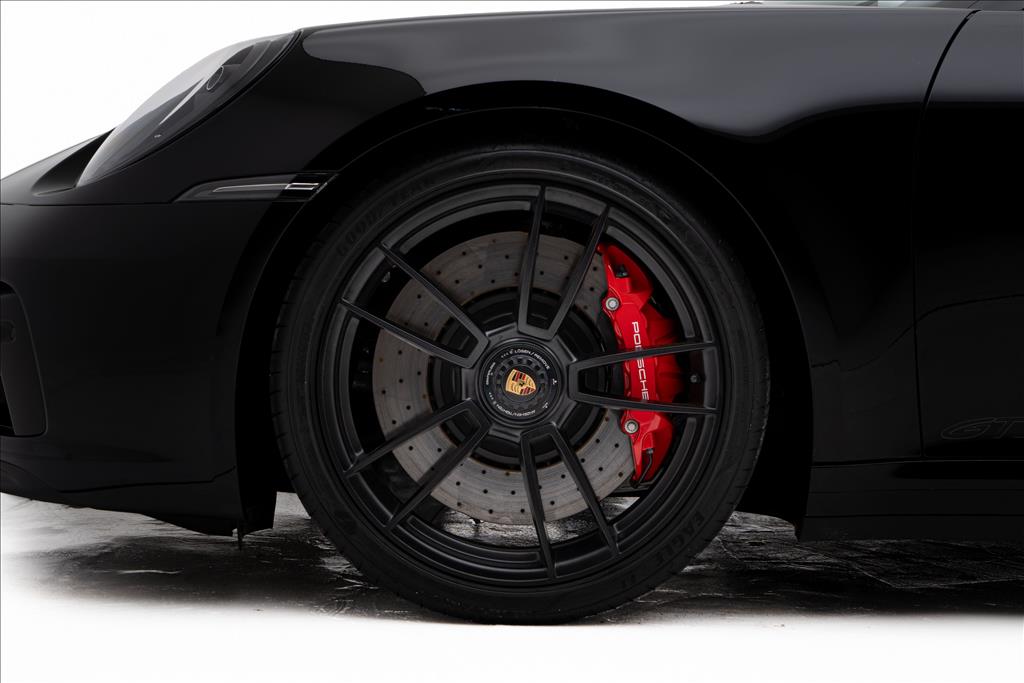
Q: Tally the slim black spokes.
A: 10